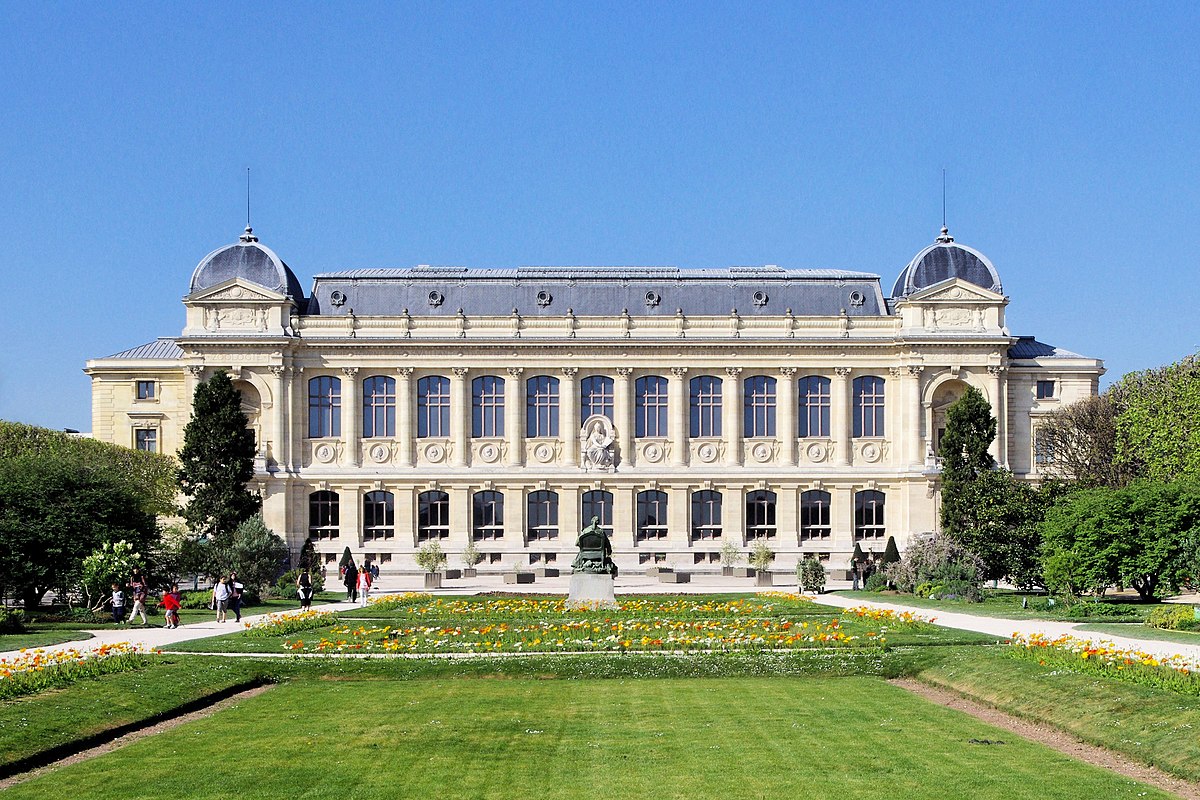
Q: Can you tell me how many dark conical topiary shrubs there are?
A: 4